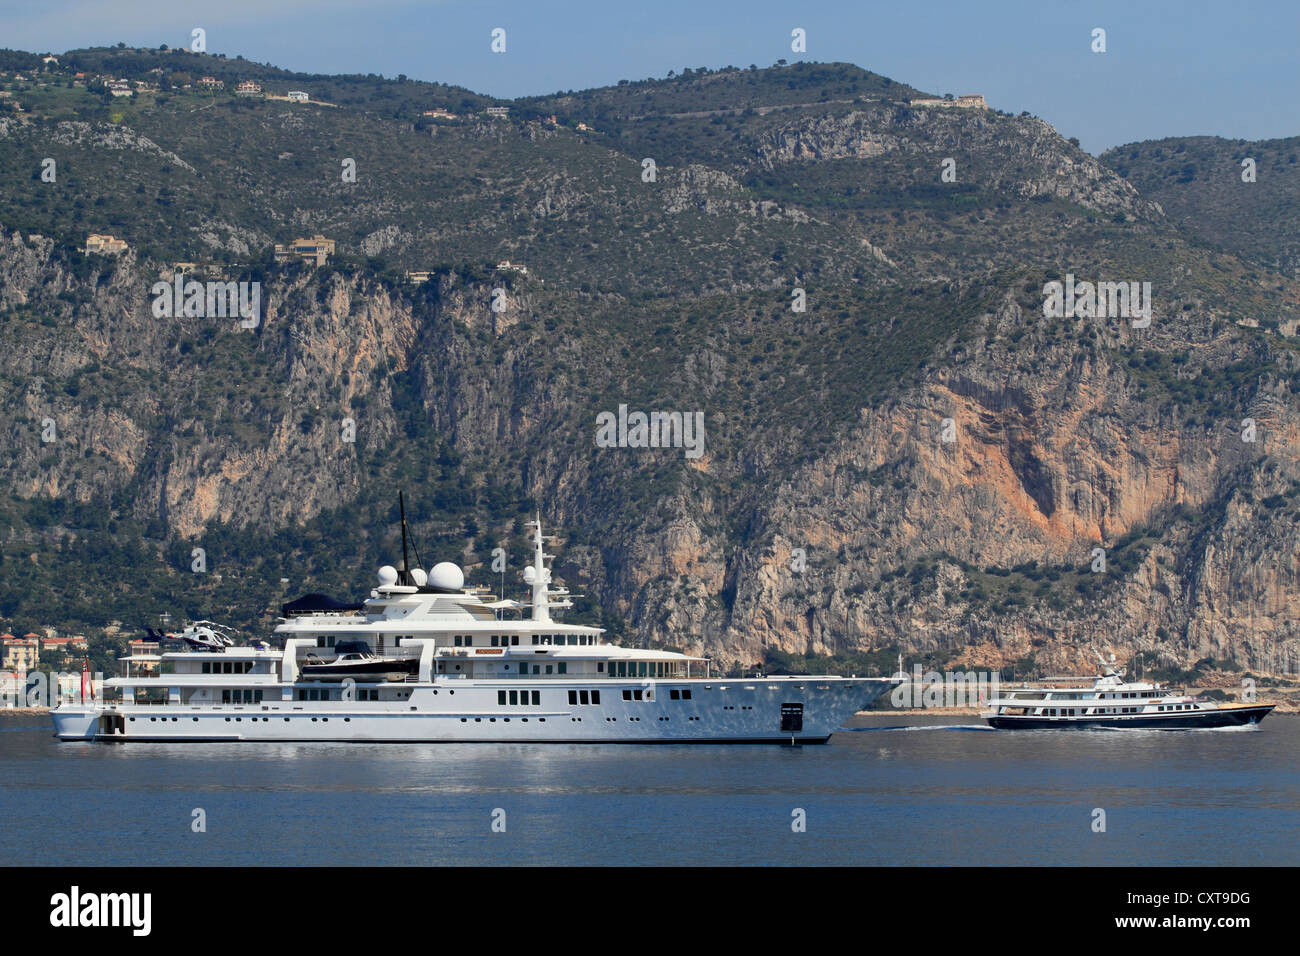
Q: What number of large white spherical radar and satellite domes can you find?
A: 3